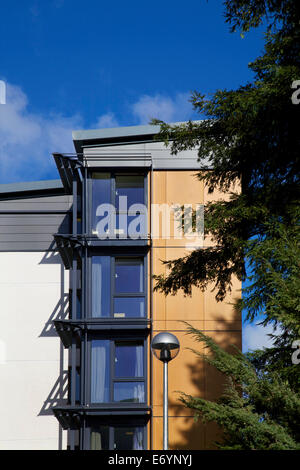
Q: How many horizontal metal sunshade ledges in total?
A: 4